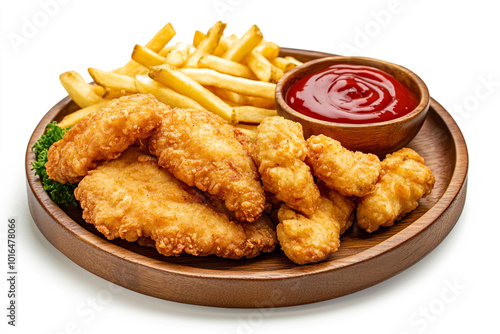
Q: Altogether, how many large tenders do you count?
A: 3